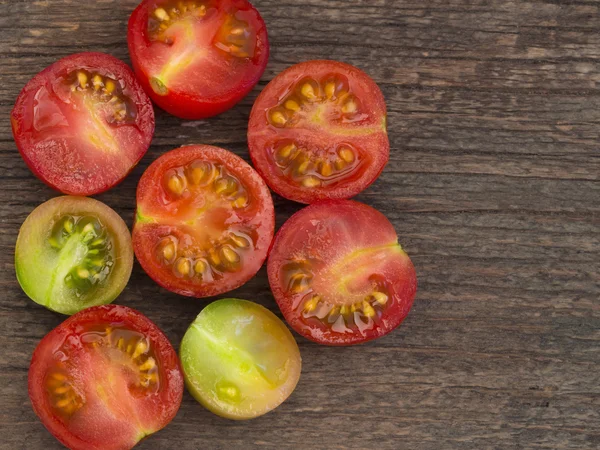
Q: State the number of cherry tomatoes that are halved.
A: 8